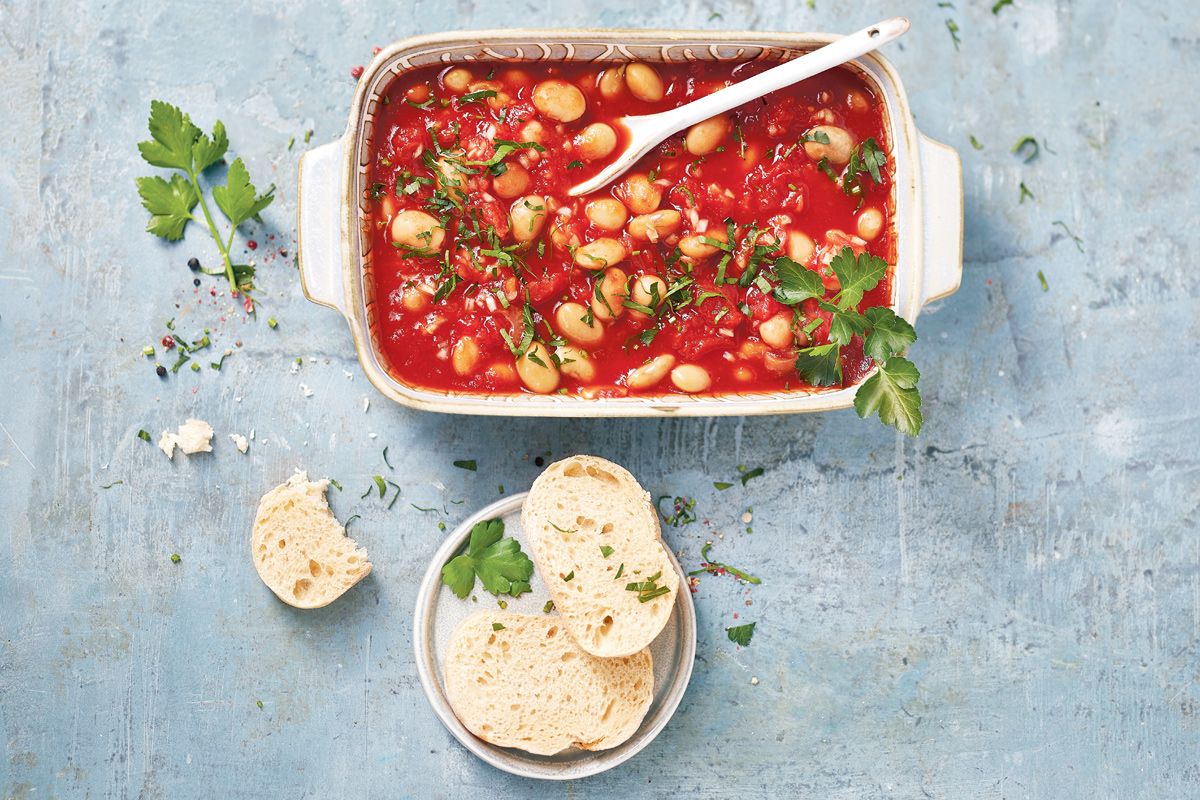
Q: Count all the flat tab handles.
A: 2